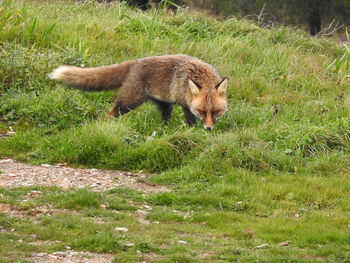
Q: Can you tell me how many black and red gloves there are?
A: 0